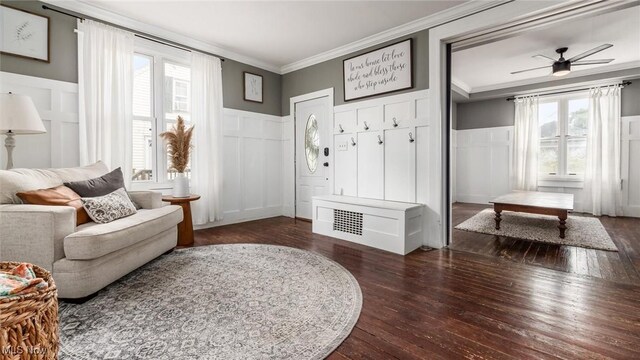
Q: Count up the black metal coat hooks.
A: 6